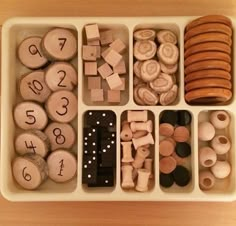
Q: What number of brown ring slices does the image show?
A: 9